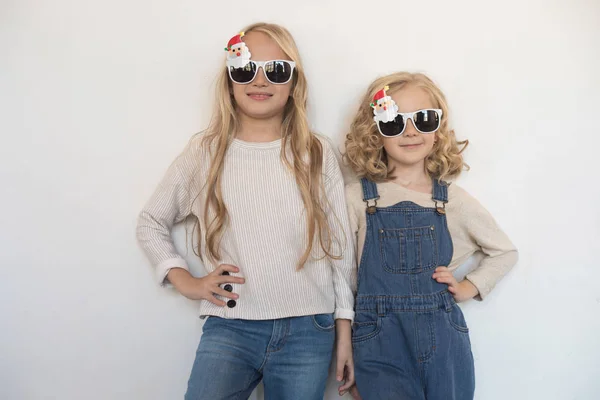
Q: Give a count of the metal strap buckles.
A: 2